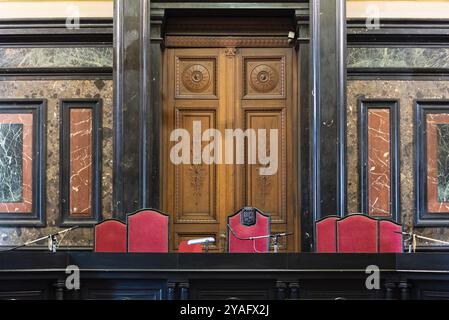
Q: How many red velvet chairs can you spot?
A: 6